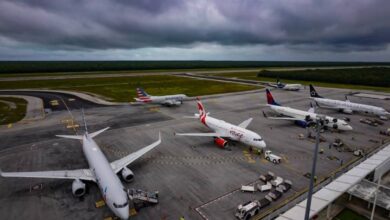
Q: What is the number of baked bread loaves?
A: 0